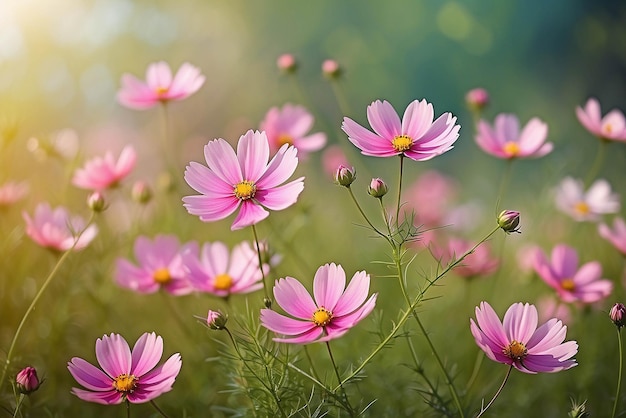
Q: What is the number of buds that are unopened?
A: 11